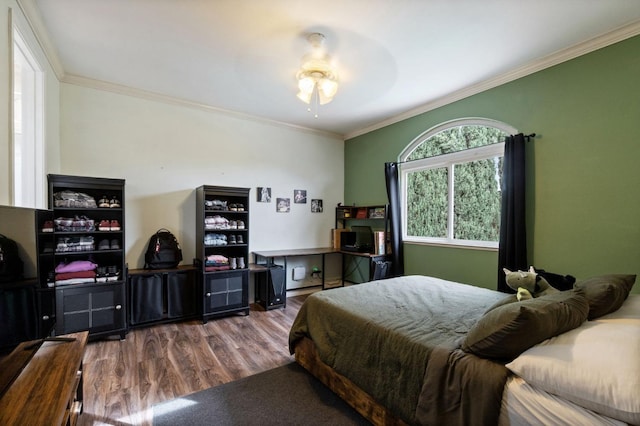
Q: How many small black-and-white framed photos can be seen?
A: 4